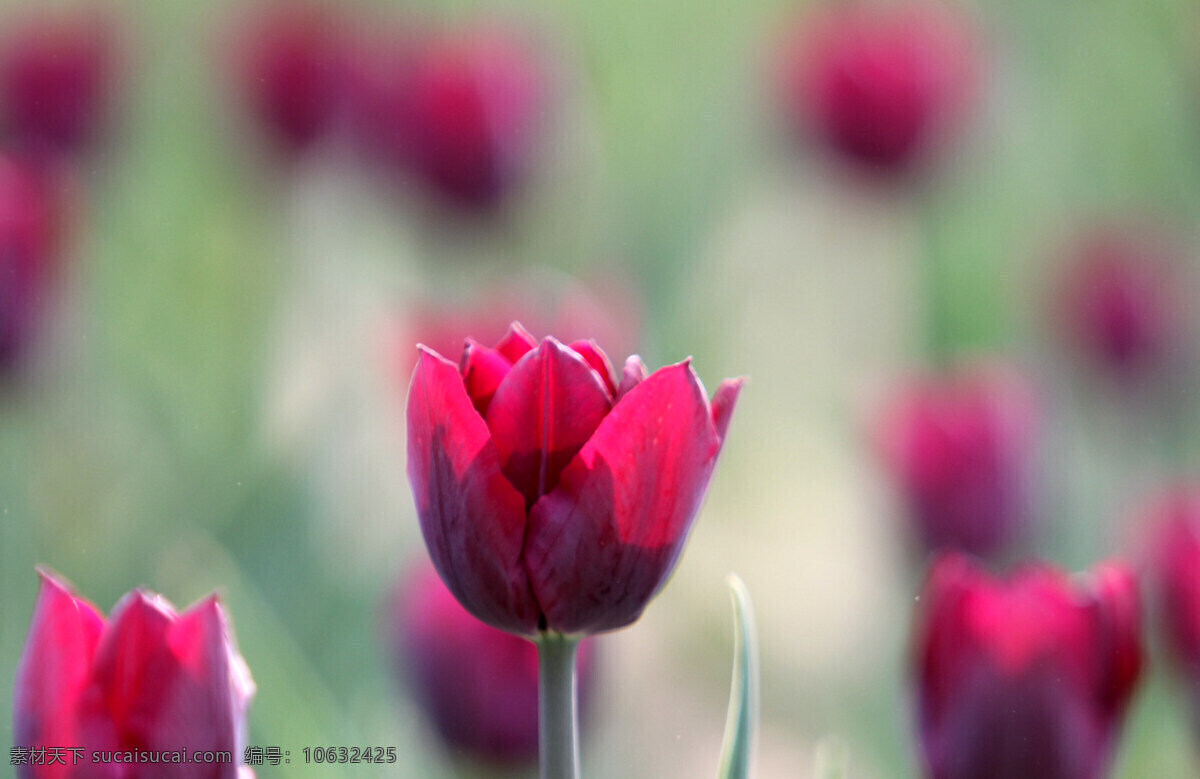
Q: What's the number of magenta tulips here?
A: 13